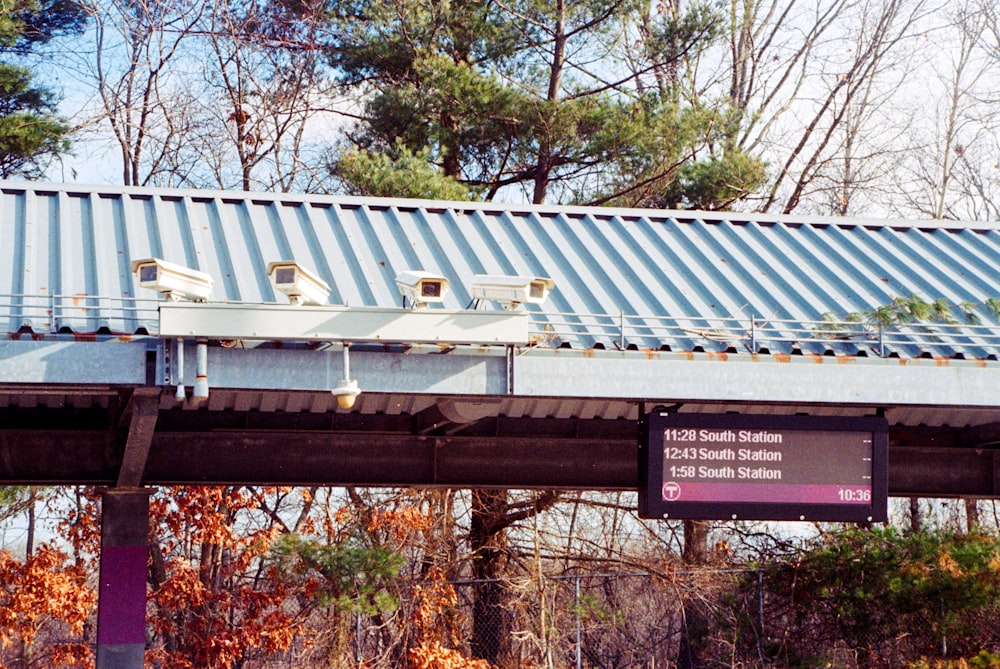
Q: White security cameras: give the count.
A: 4